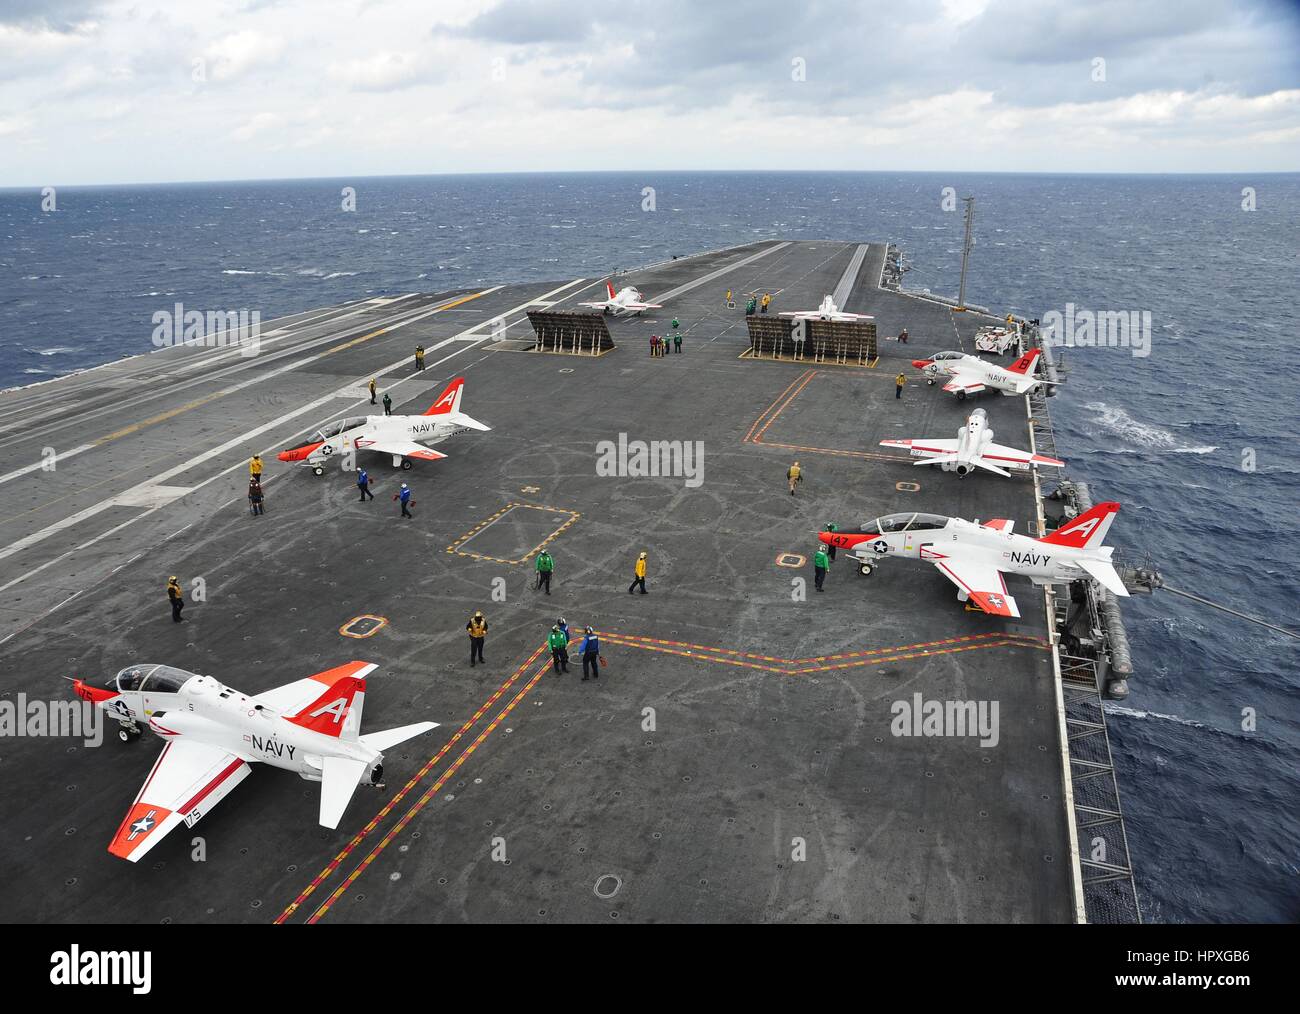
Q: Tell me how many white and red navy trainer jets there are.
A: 7